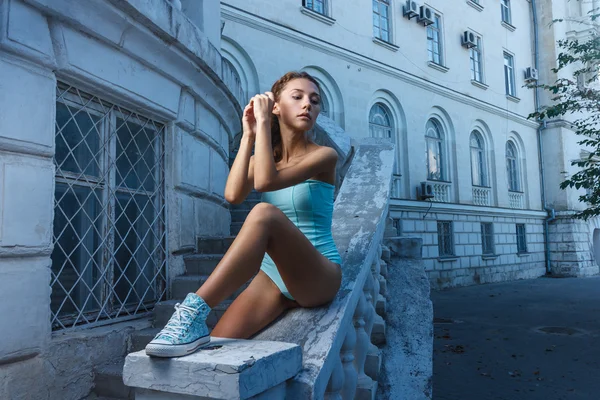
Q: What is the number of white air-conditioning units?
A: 5